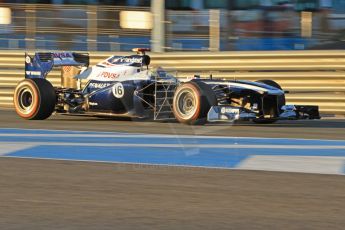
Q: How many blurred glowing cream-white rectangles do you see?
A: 2